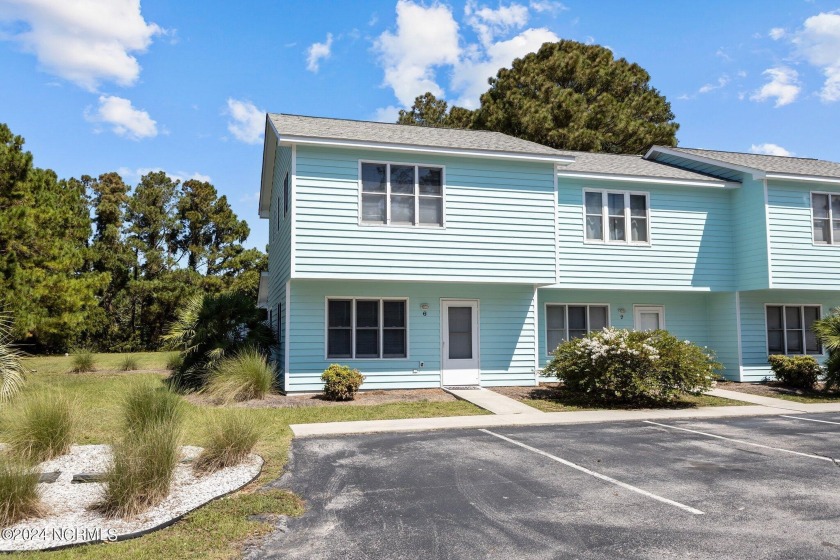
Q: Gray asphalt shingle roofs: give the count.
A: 3